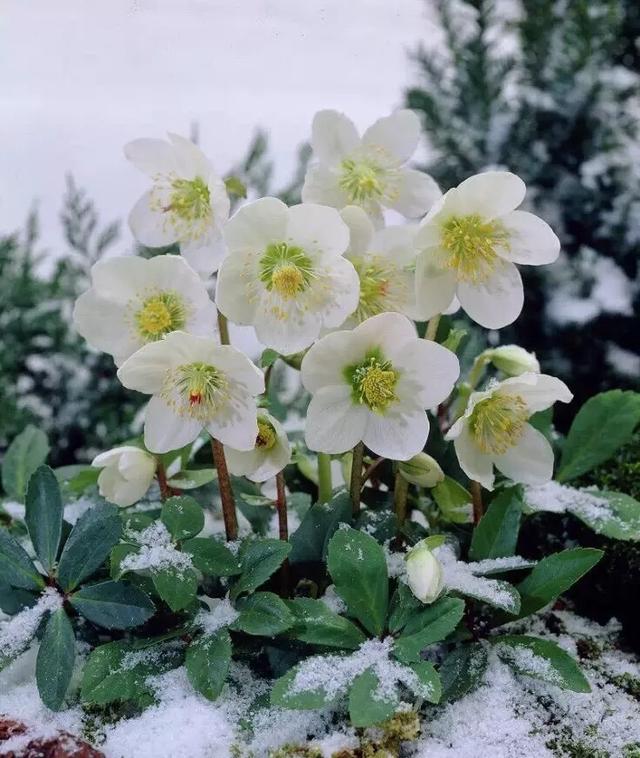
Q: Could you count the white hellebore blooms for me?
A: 10